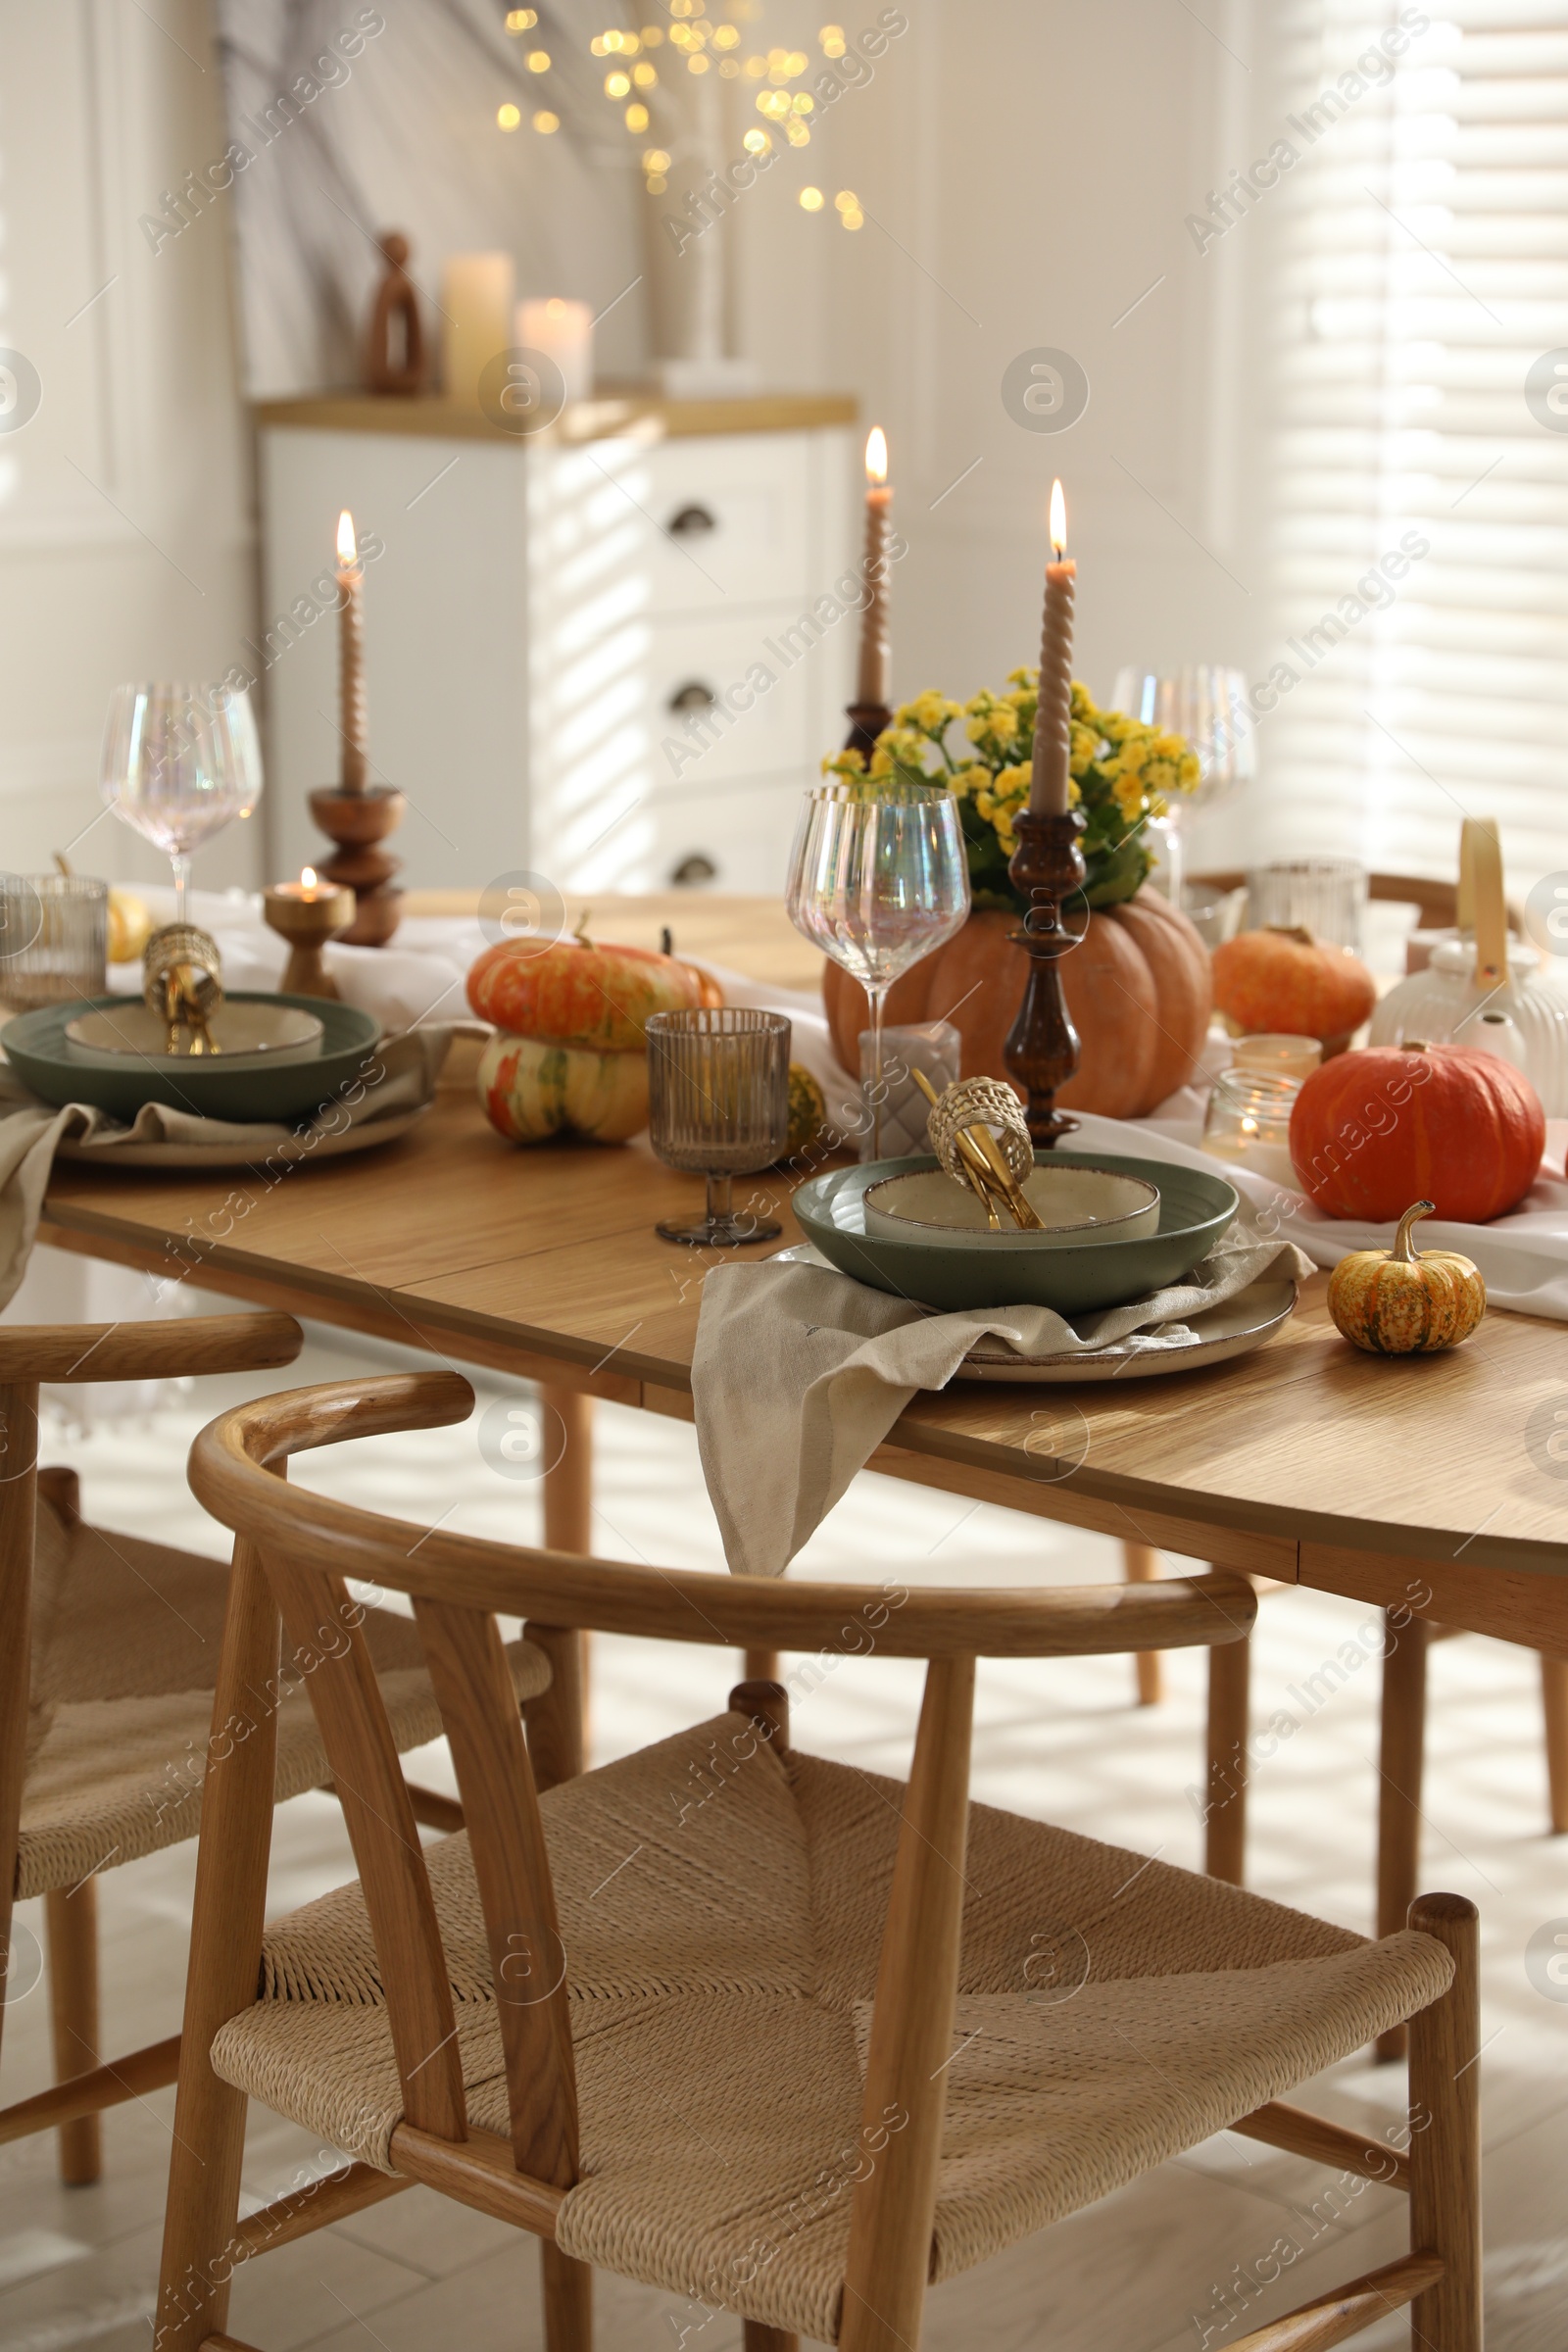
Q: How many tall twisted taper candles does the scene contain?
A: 3